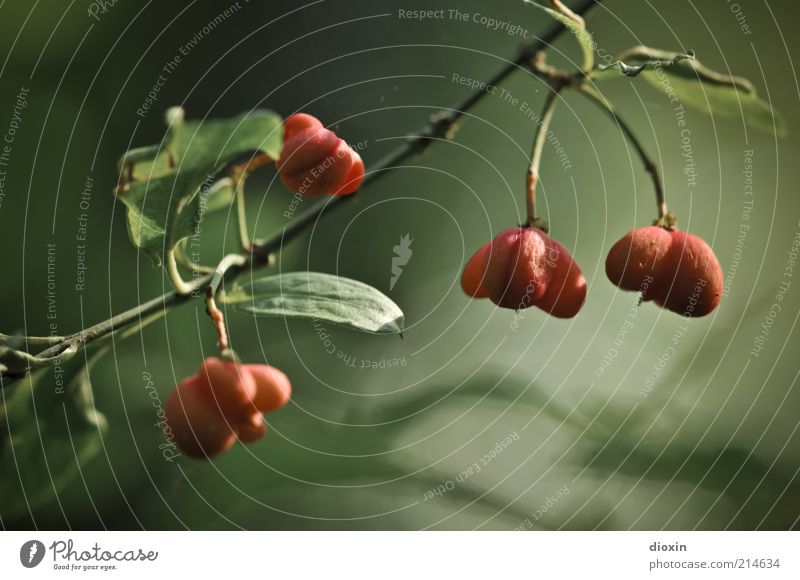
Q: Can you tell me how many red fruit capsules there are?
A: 4